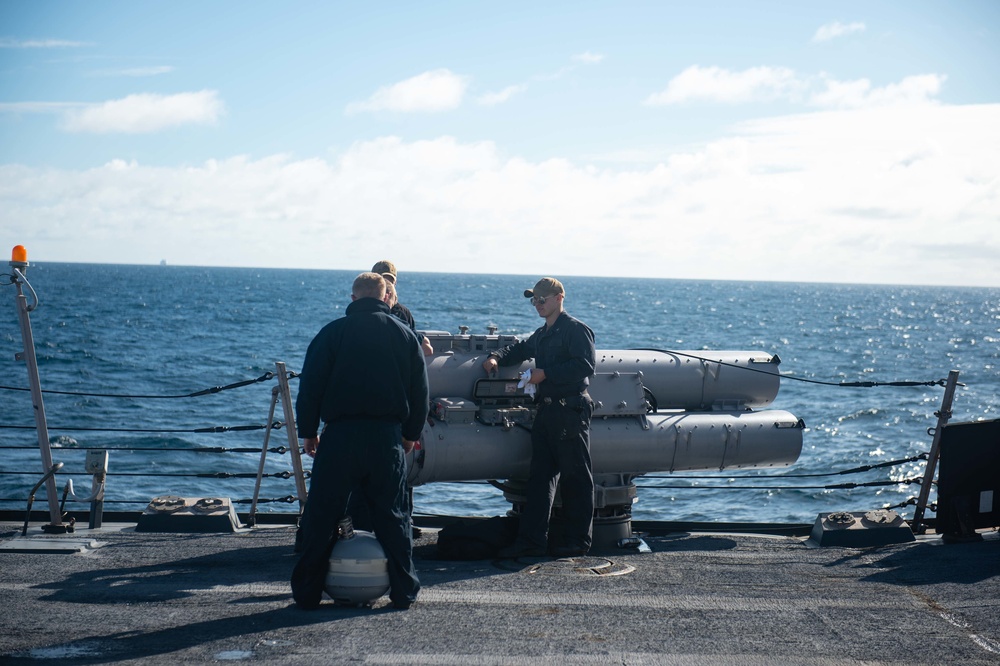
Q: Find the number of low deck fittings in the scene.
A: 2